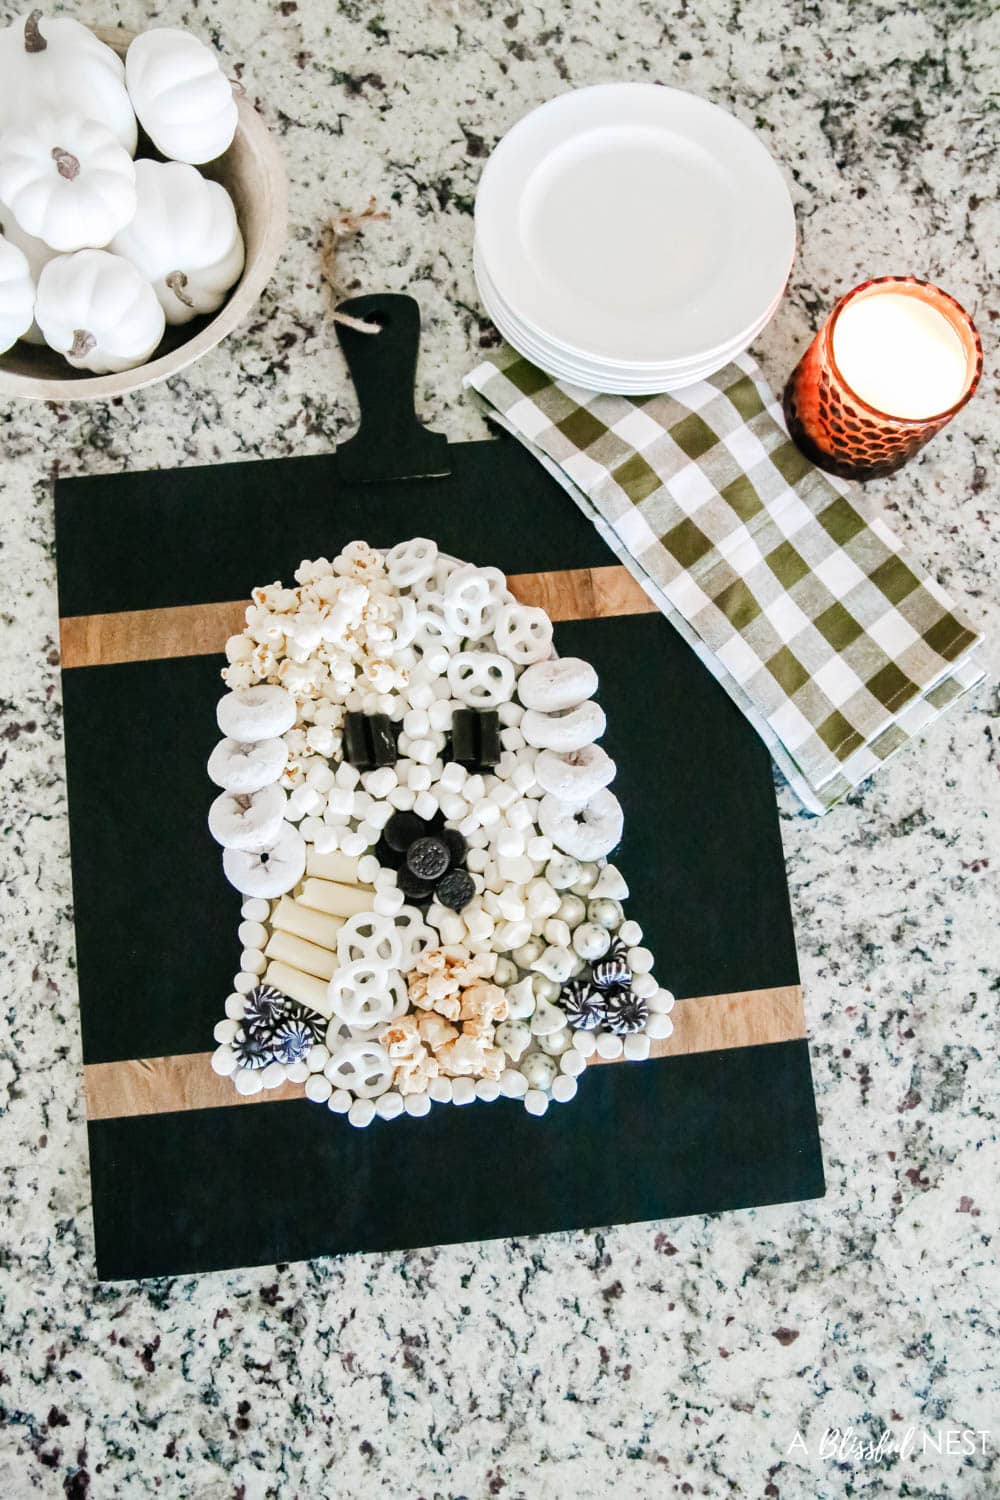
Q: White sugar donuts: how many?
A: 8